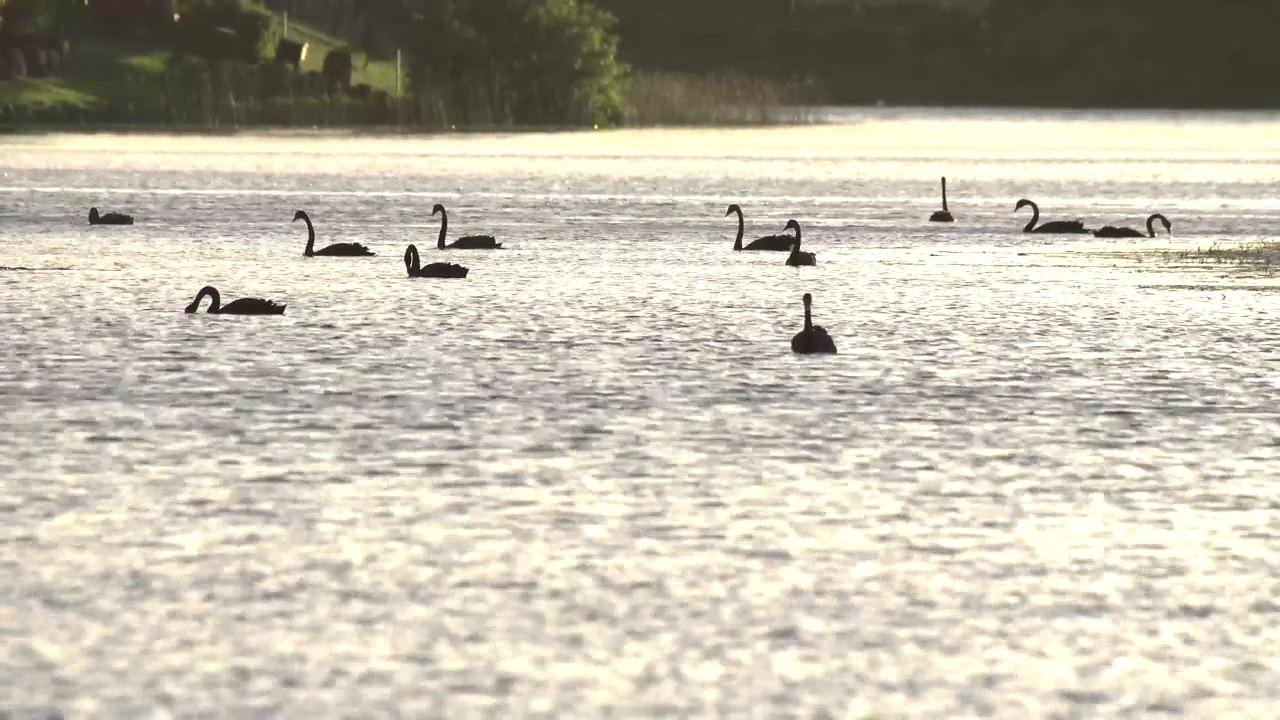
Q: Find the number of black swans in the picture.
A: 11